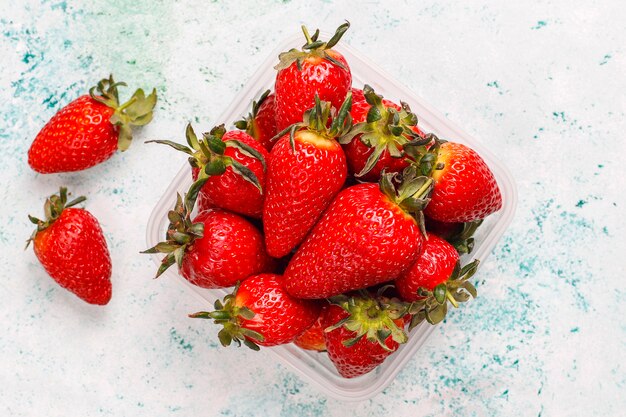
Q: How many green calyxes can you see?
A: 14